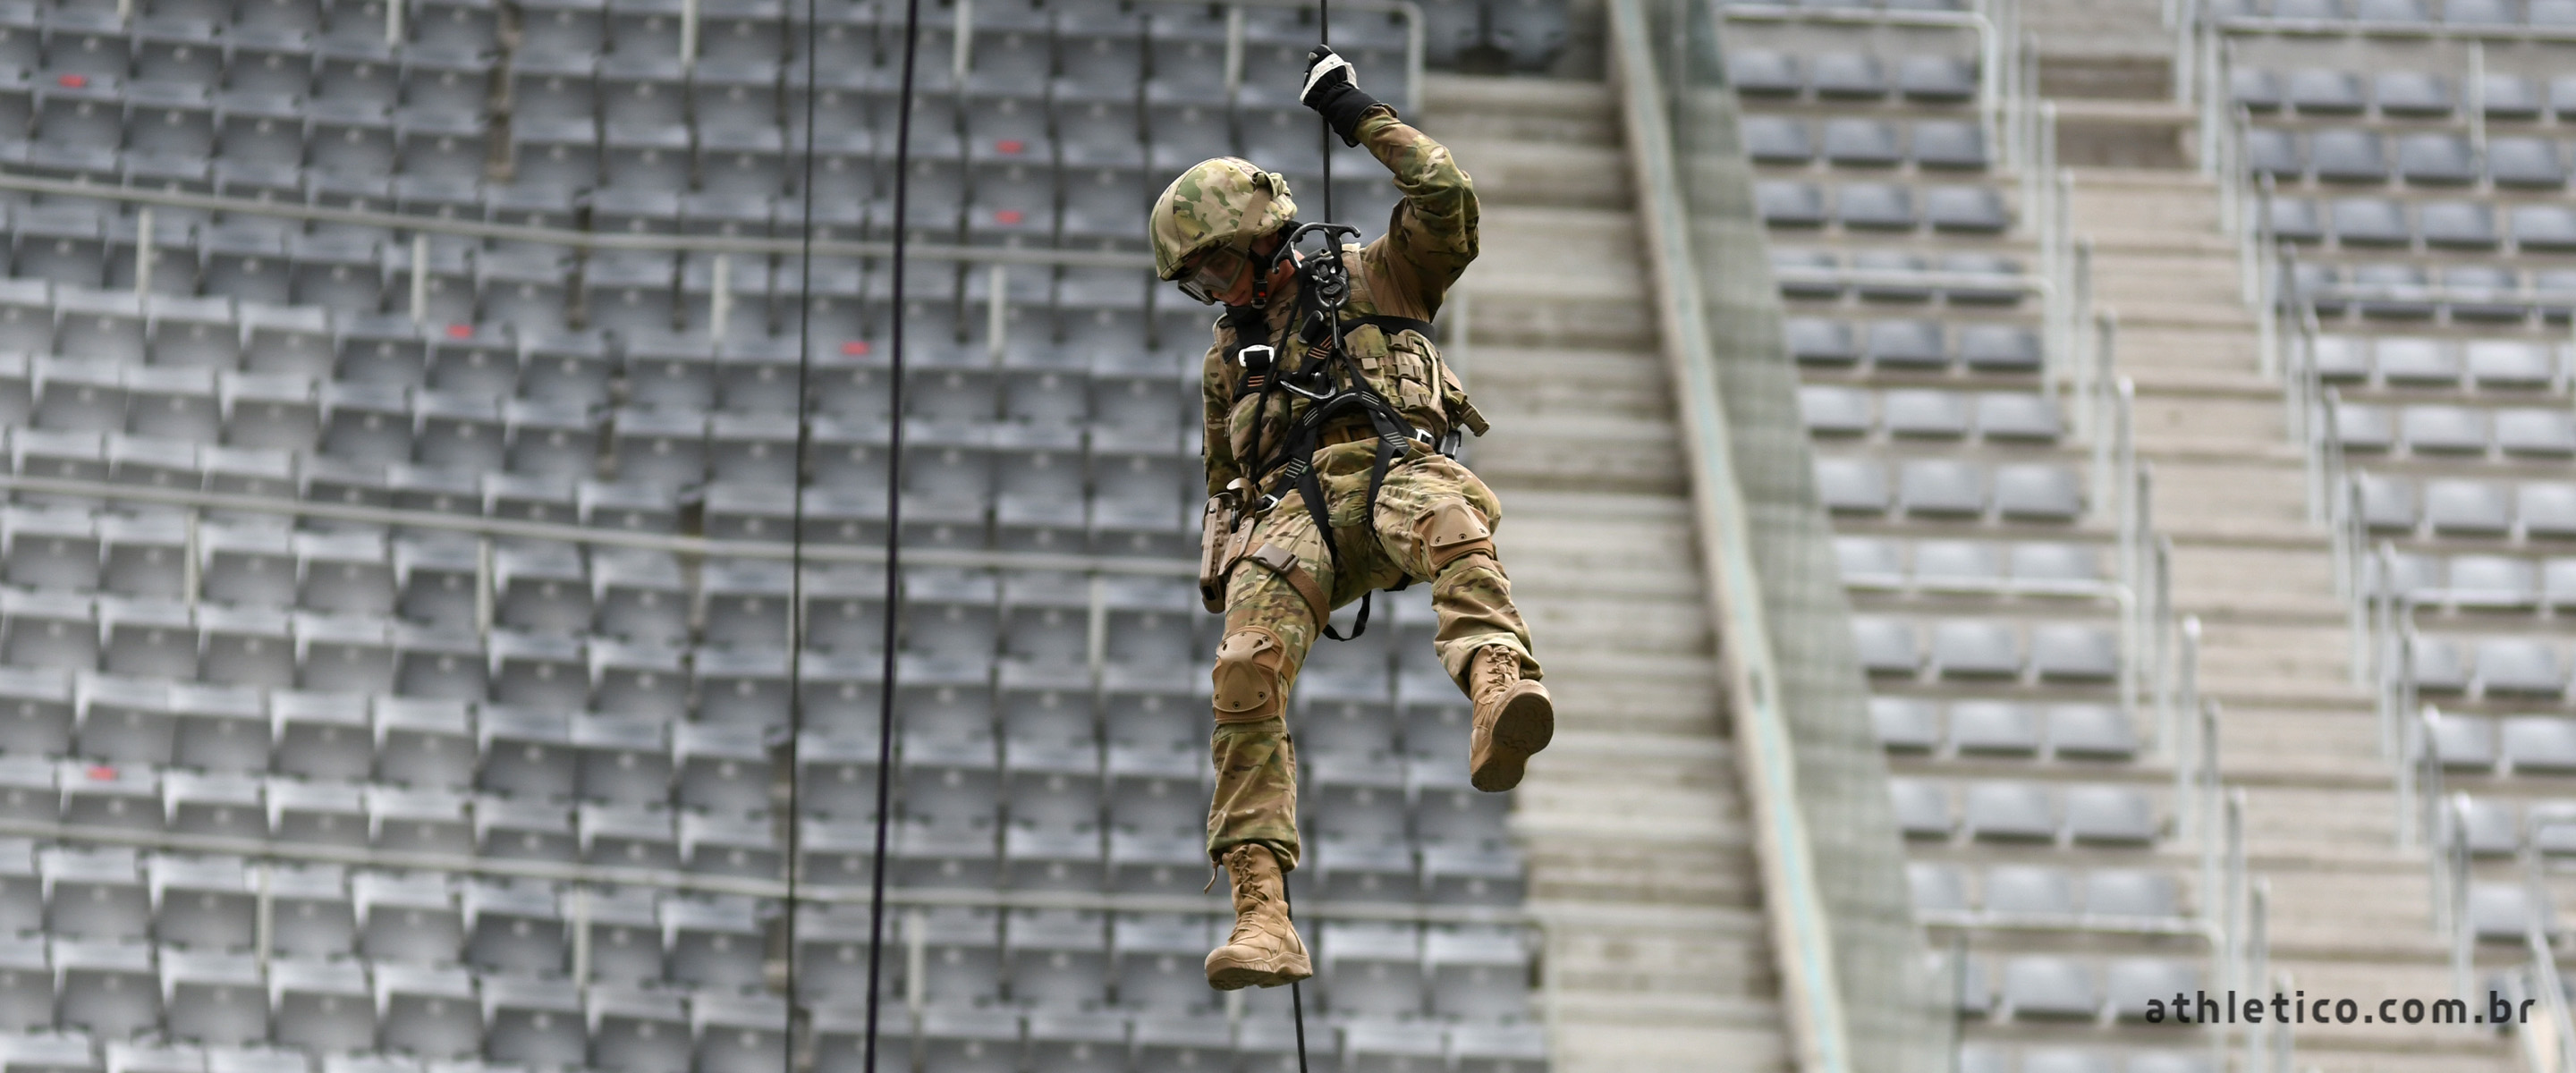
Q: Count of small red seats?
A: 6